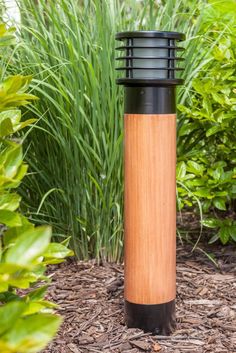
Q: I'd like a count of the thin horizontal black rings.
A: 3